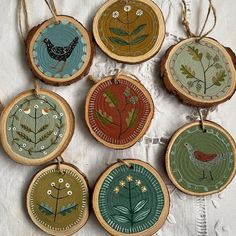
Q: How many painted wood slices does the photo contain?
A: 8